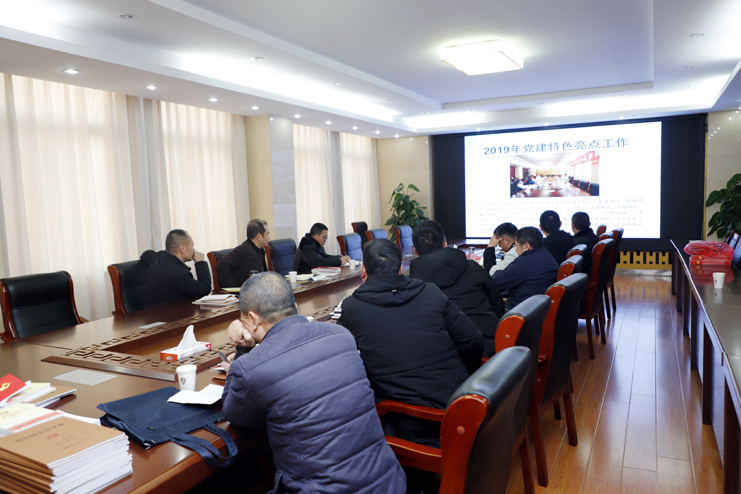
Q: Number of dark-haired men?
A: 9